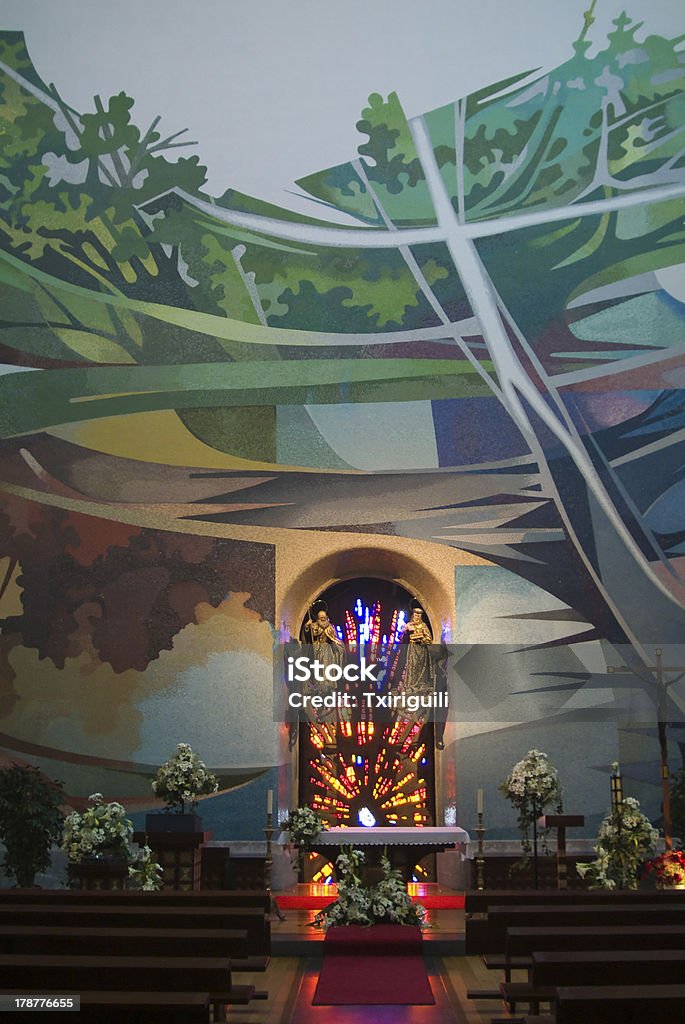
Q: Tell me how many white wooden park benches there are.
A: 0